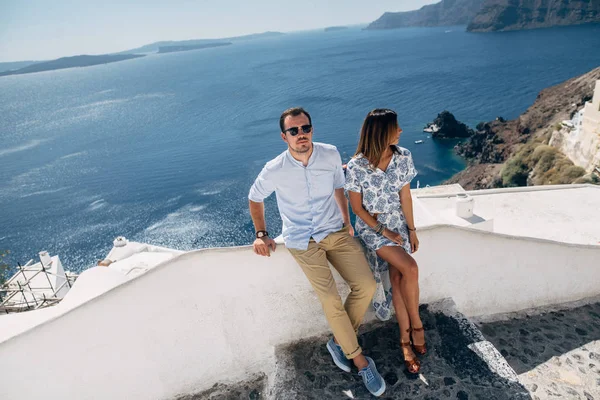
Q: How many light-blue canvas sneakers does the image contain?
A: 2